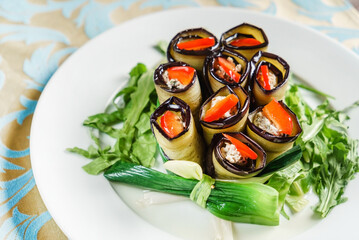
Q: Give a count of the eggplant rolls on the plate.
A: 9